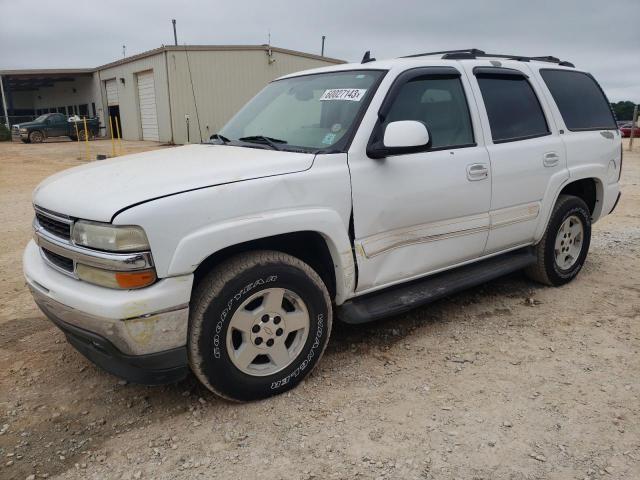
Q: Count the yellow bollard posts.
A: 4